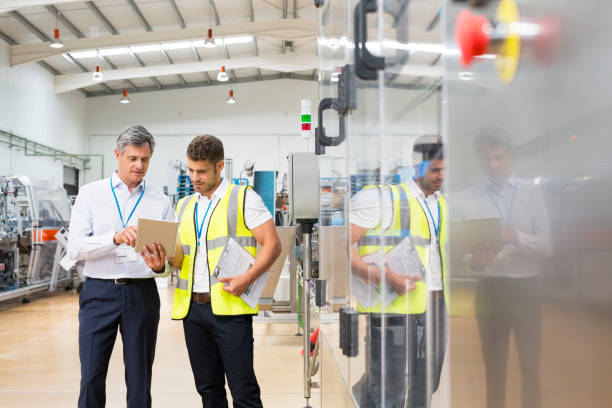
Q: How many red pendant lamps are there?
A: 6